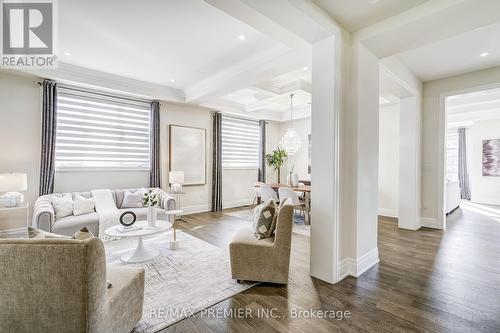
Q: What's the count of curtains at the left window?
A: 2